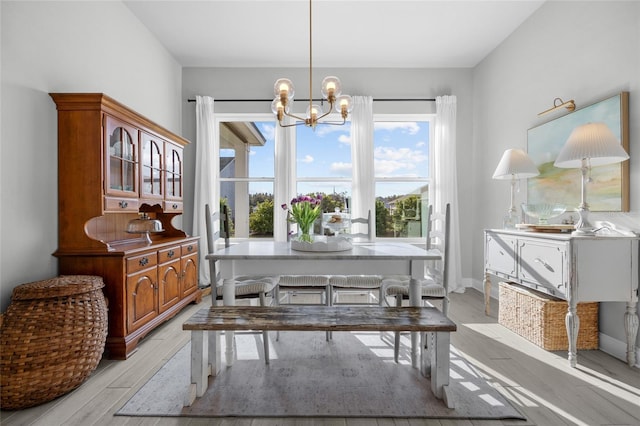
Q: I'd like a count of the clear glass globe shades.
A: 5